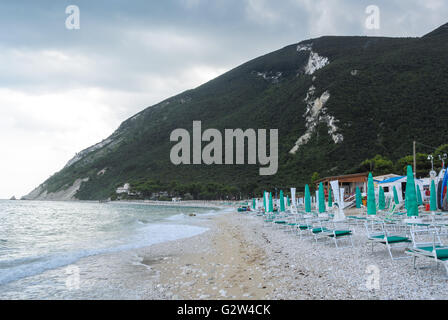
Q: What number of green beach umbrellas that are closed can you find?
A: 15